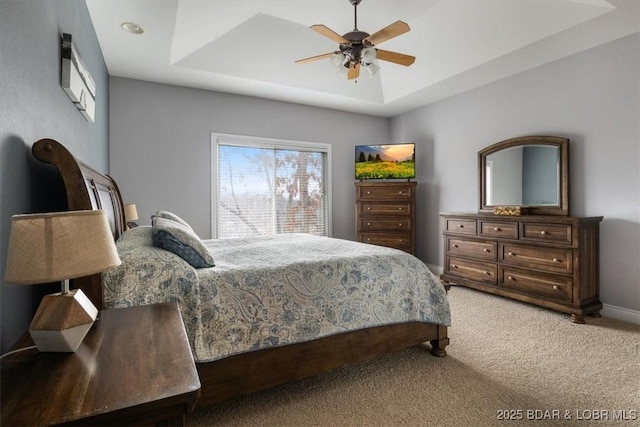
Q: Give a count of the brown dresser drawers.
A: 11